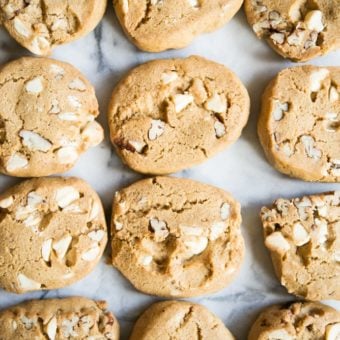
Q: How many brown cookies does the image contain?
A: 12